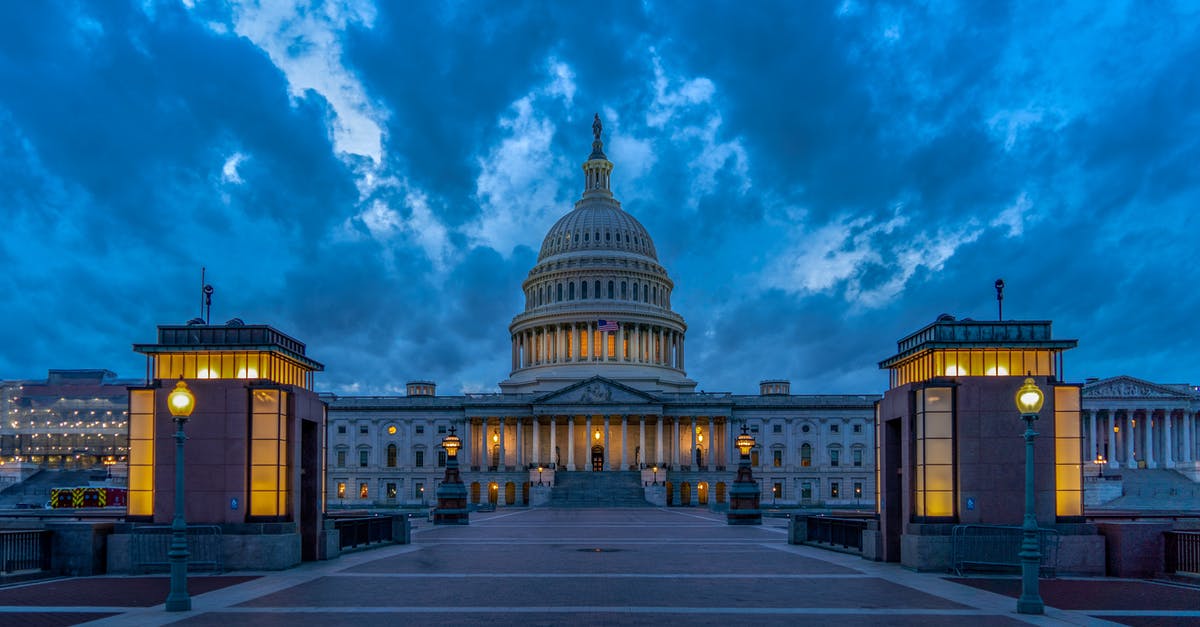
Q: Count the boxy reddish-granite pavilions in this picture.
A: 2